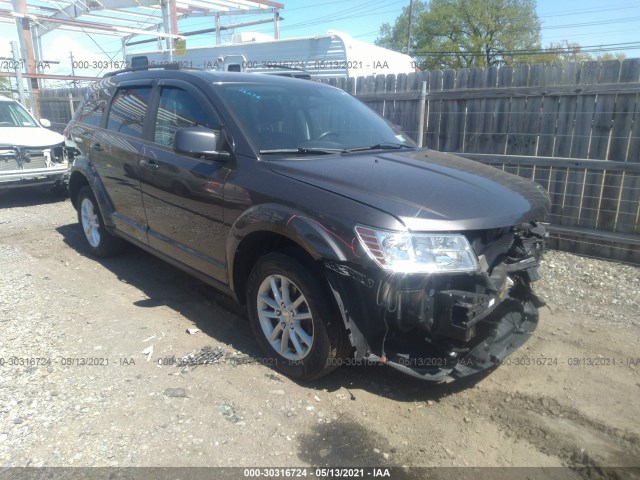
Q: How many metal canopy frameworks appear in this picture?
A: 1